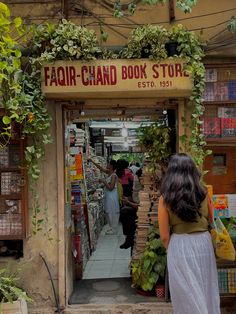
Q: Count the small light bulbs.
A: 2